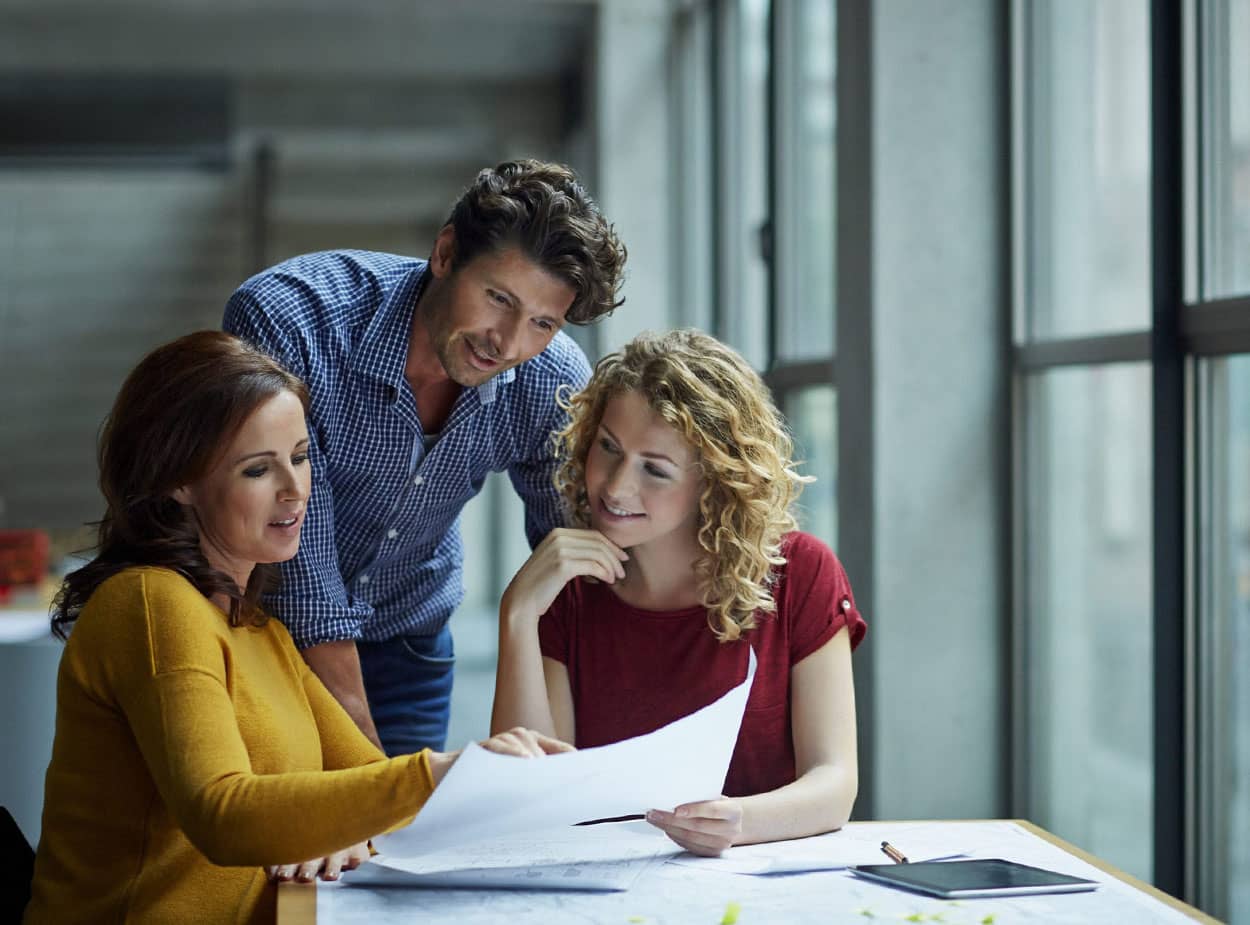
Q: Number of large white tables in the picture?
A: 1